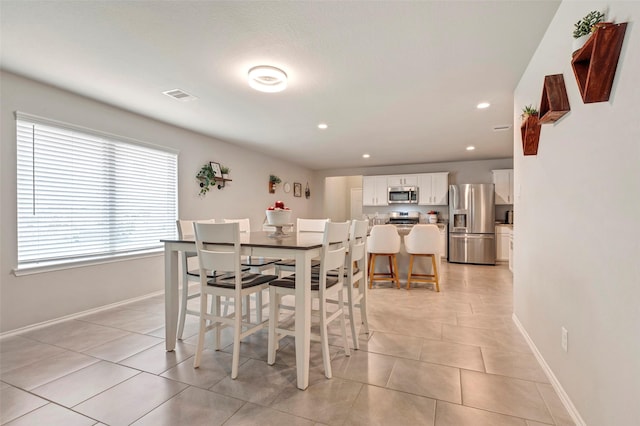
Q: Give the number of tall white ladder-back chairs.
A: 6